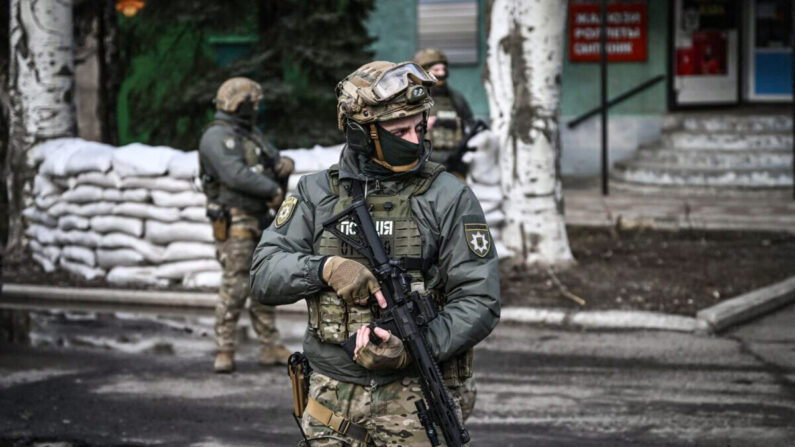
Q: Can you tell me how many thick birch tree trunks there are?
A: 2